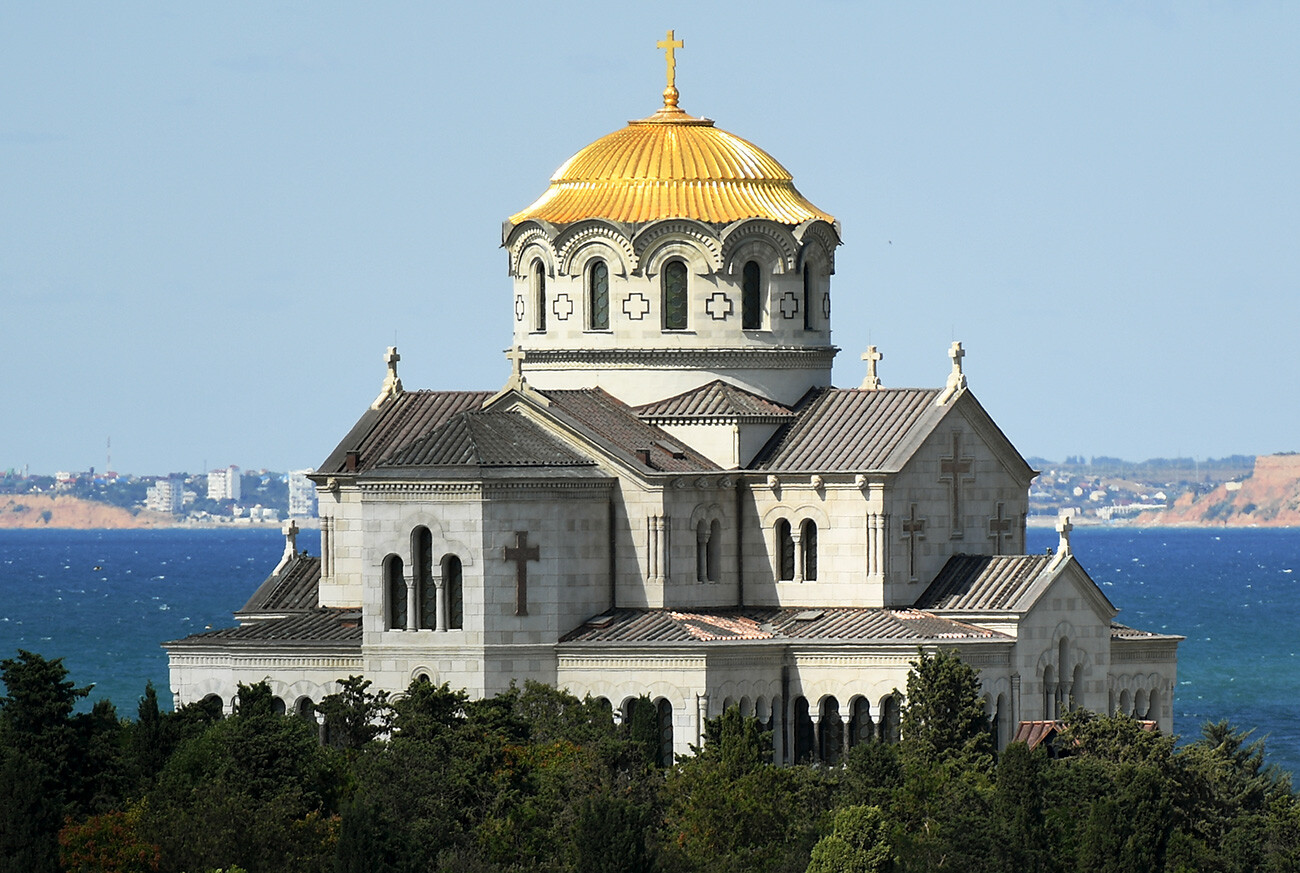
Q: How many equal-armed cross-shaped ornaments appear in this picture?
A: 6